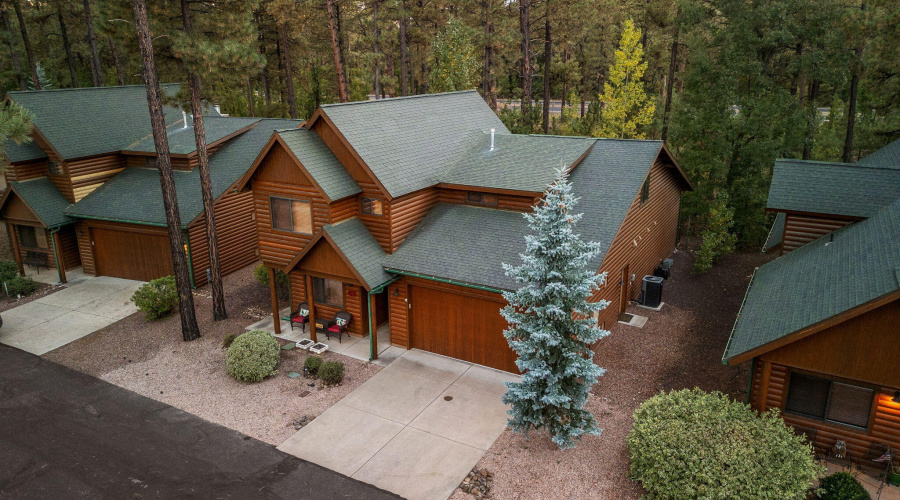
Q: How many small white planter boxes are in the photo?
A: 2